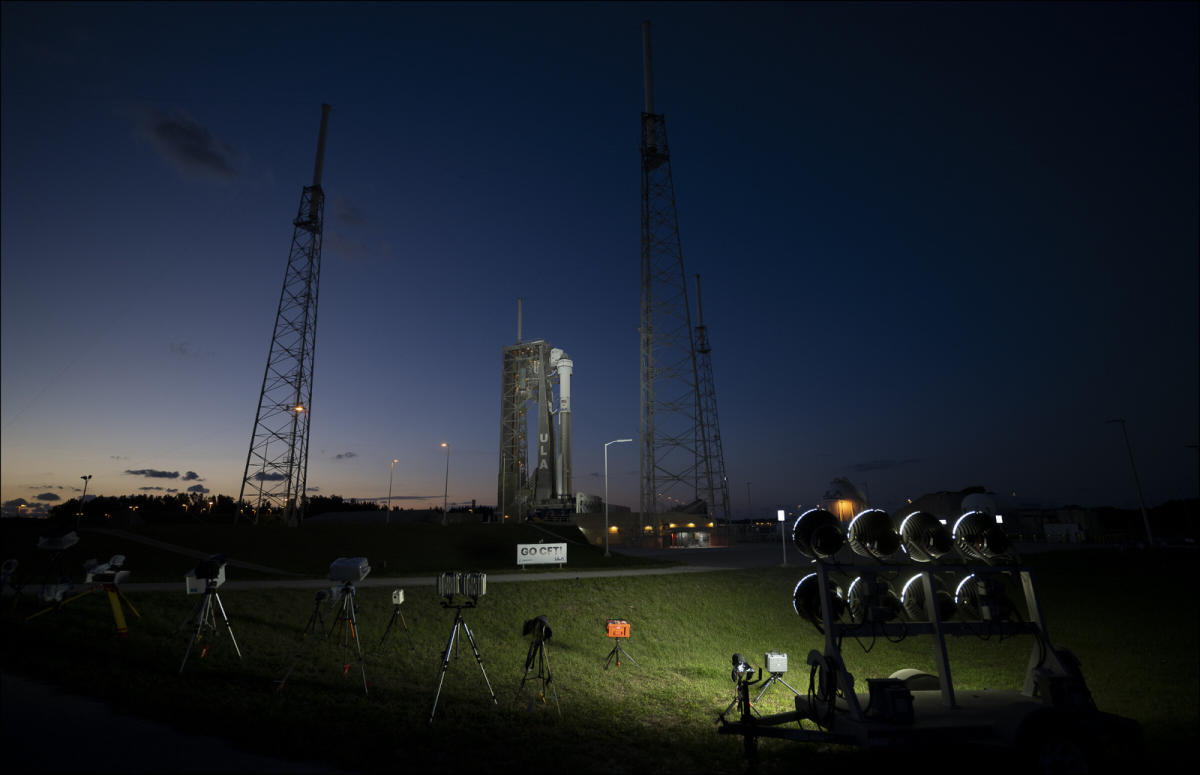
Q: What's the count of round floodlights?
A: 8